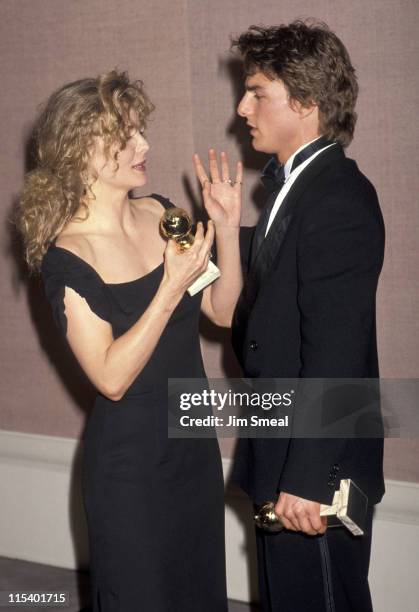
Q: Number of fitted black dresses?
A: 1